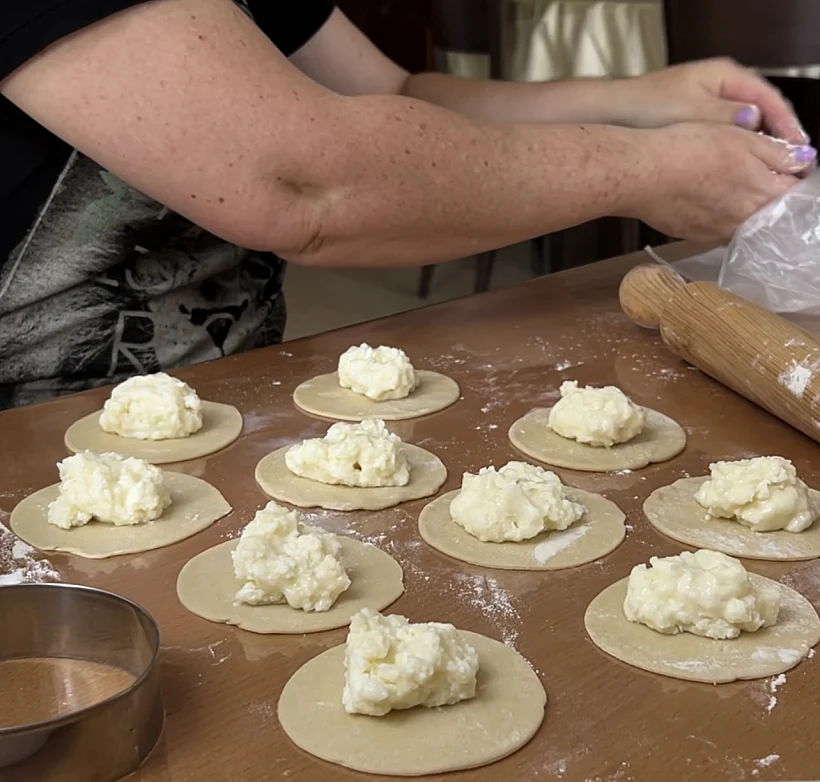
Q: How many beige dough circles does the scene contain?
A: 10